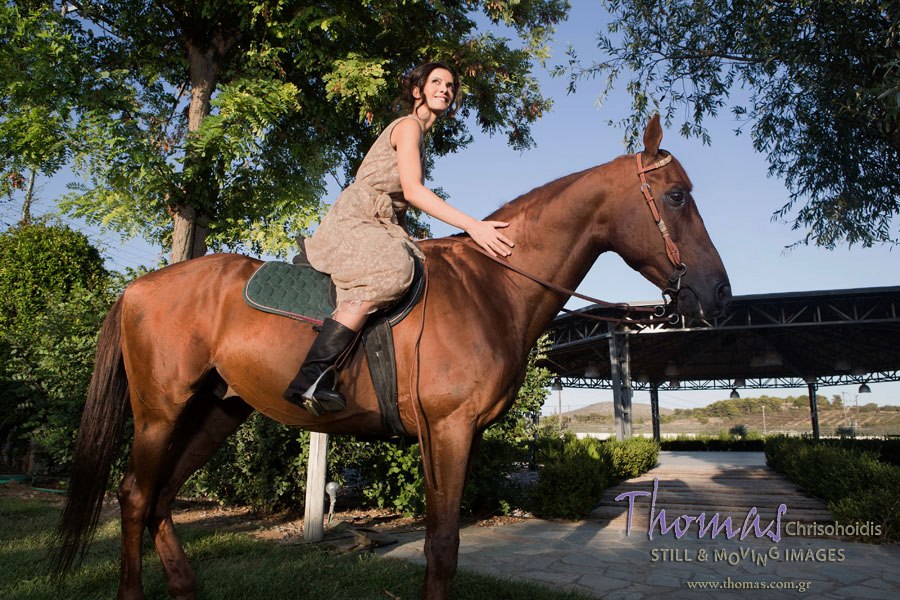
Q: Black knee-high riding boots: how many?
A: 1